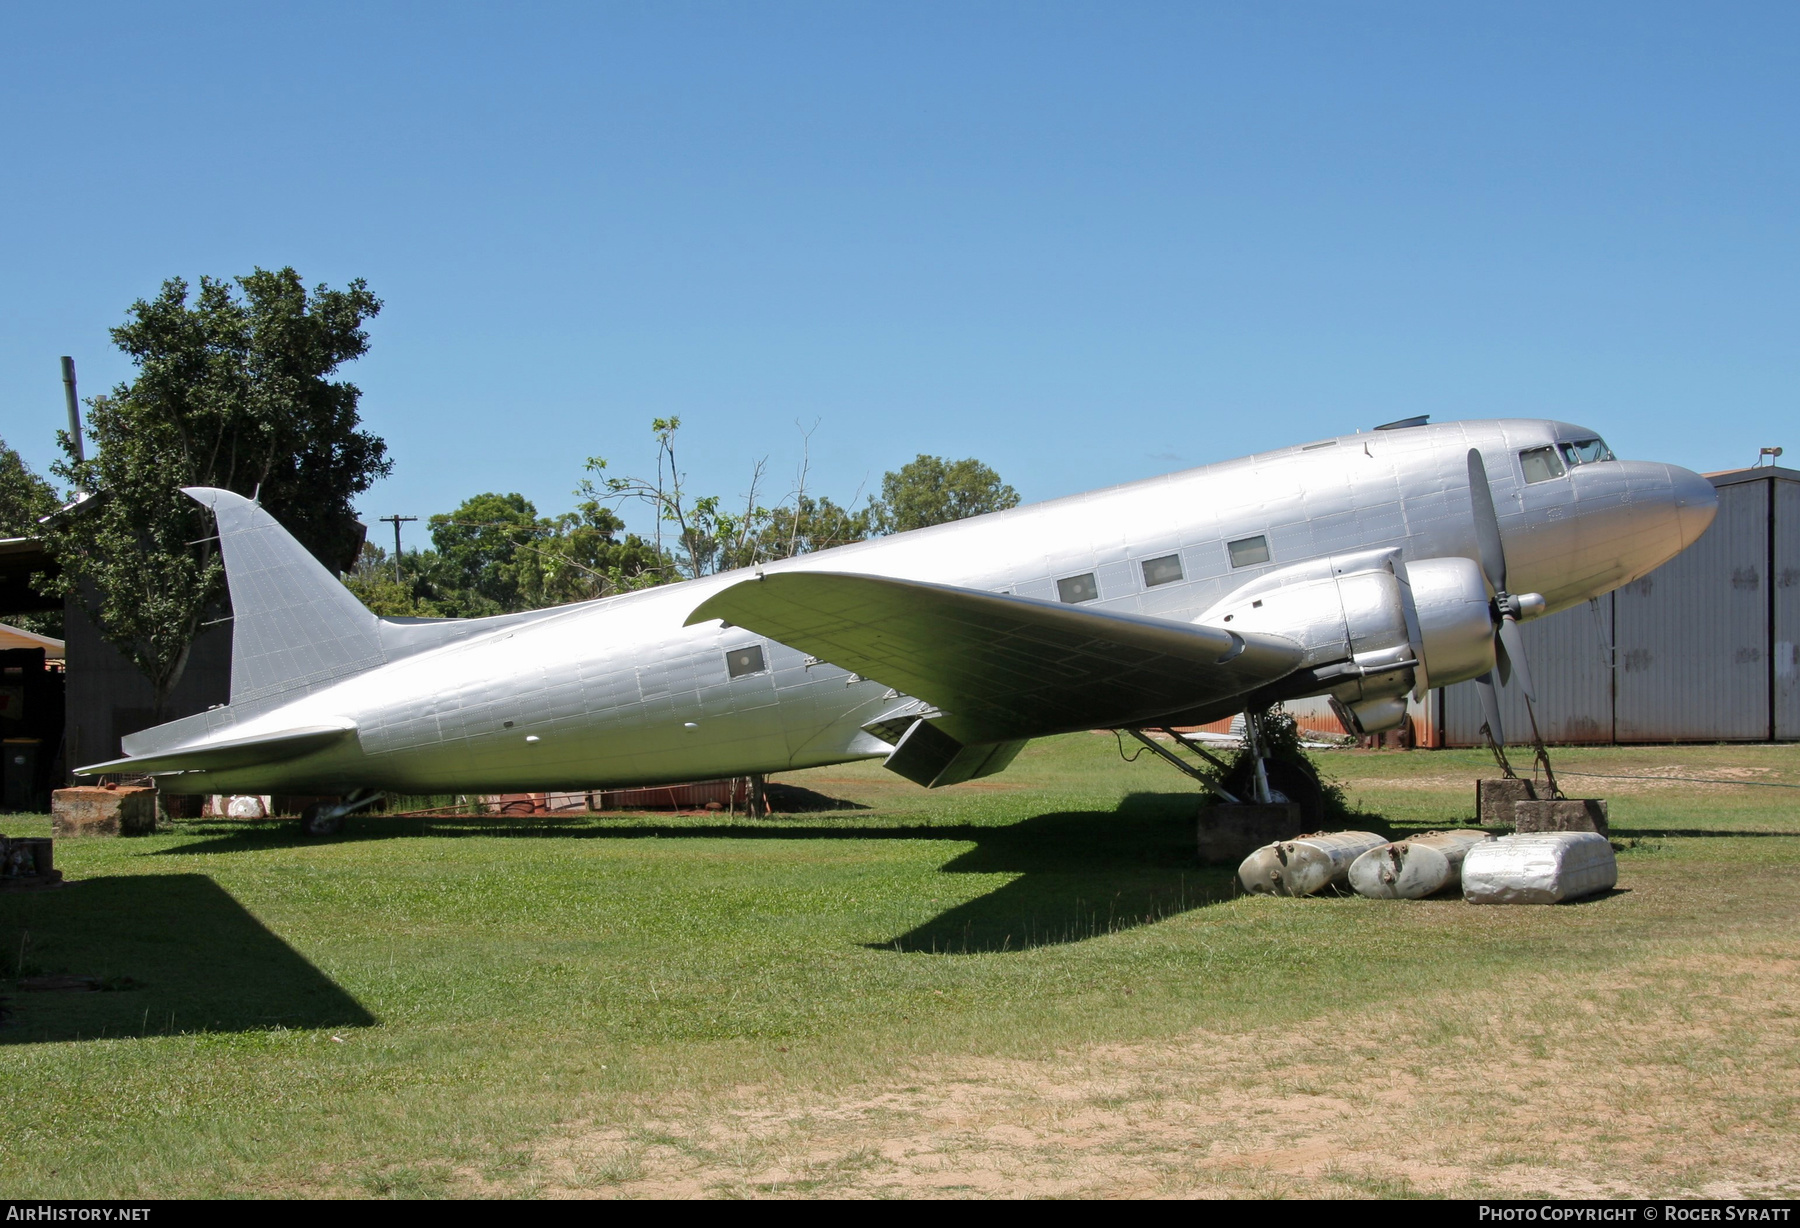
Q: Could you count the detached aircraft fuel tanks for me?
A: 3